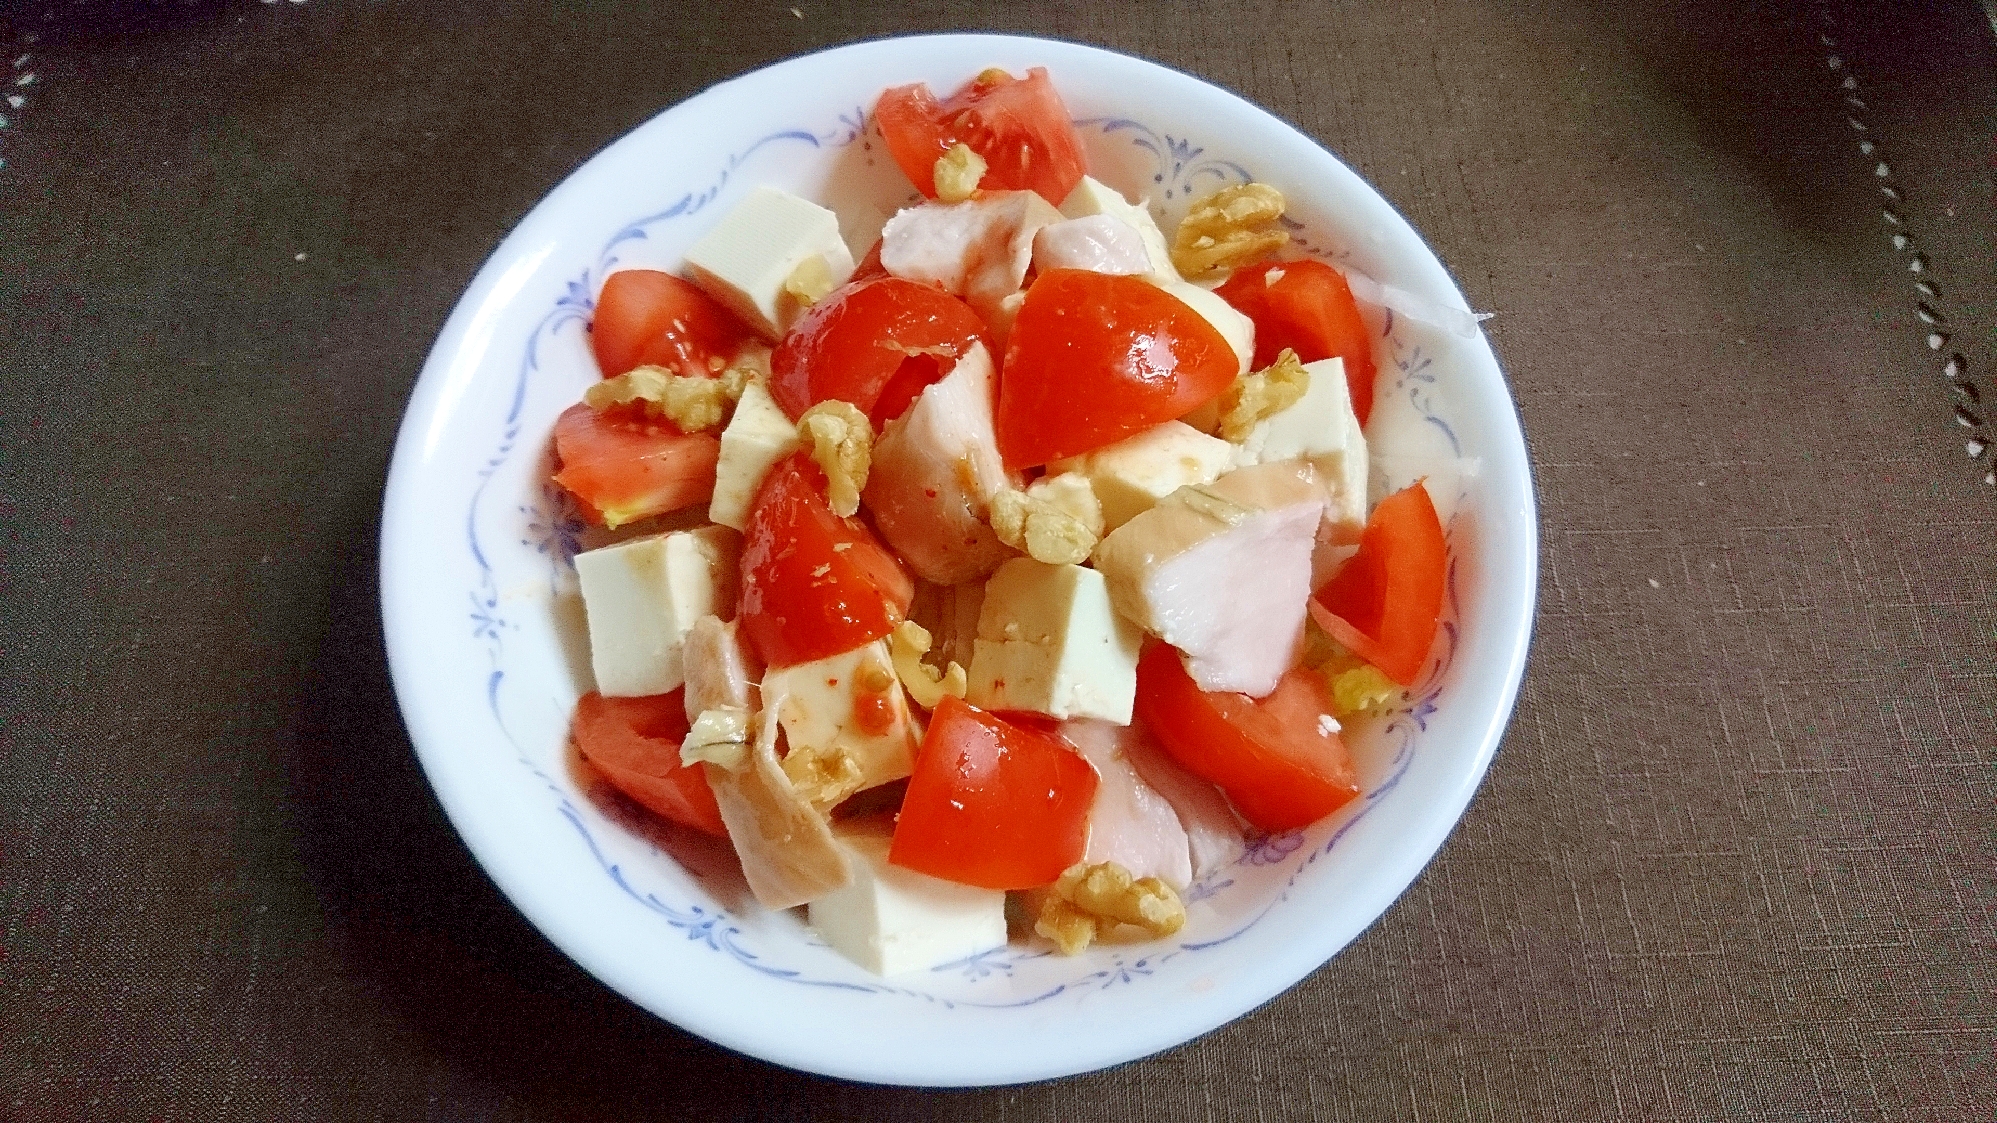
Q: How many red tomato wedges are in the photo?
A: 11